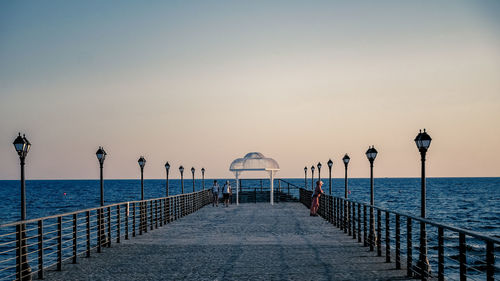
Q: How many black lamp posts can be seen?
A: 14